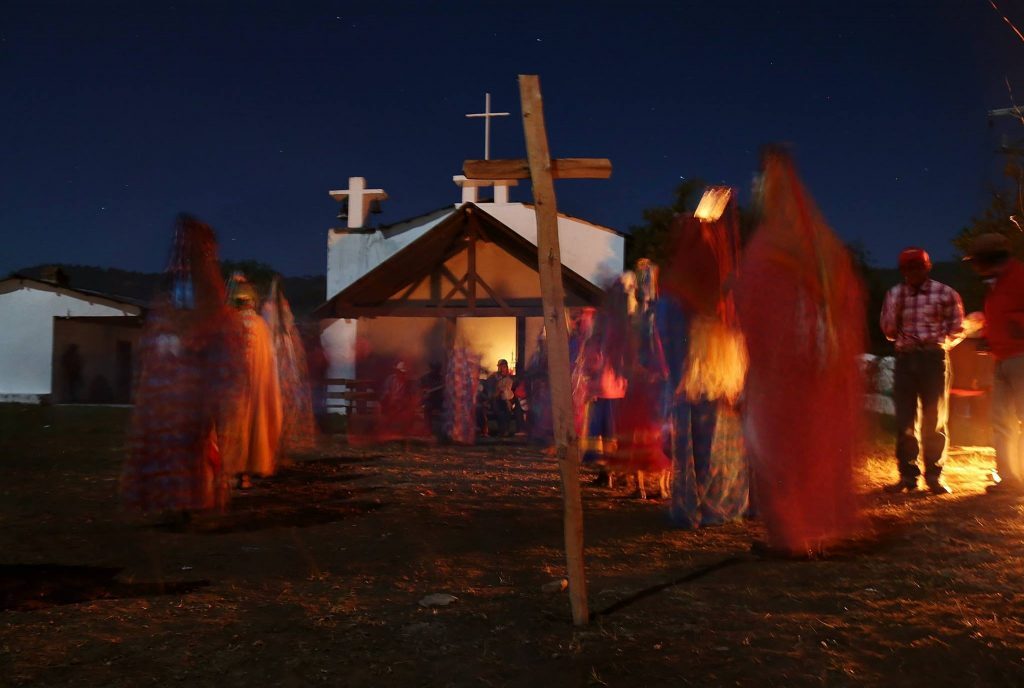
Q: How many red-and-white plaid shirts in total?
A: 1